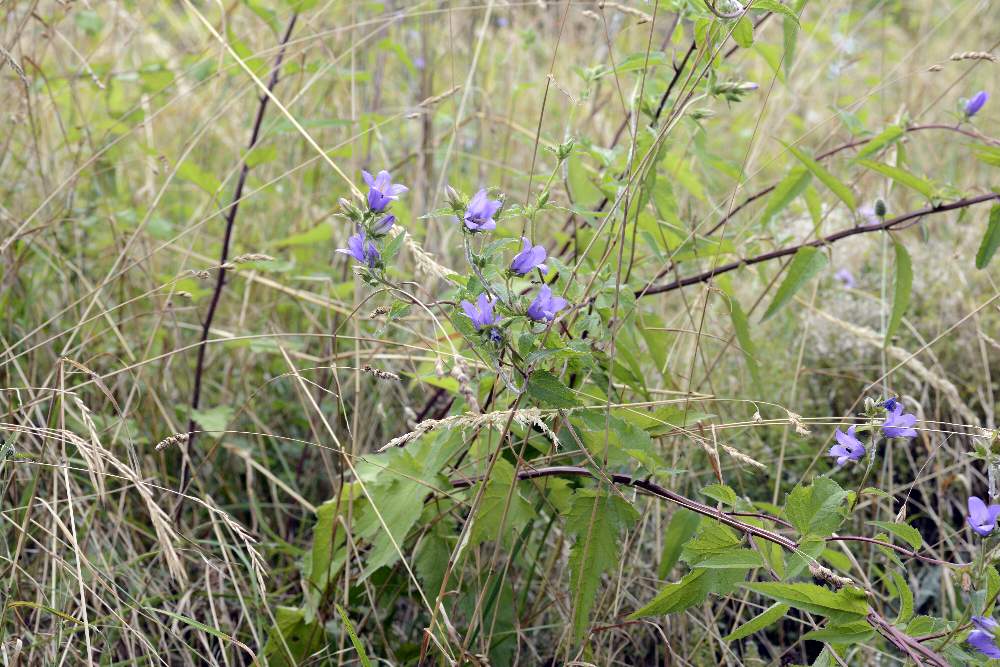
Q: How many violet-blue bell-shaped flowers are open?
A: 10